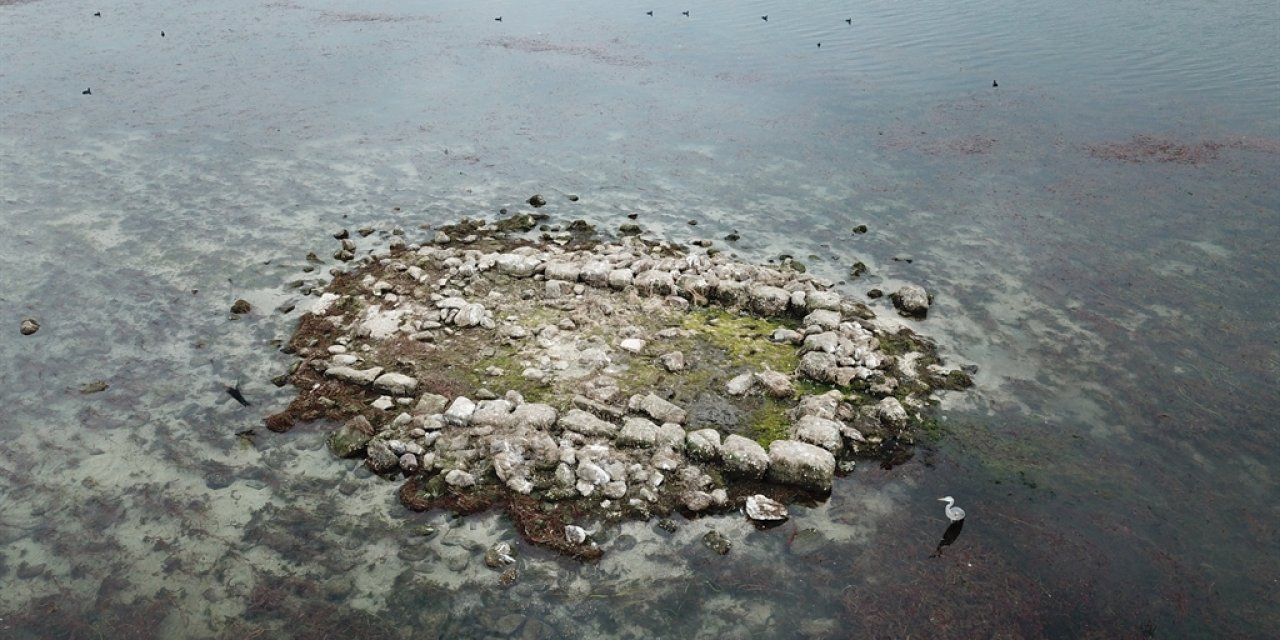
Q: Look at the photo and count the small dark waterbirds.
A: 10